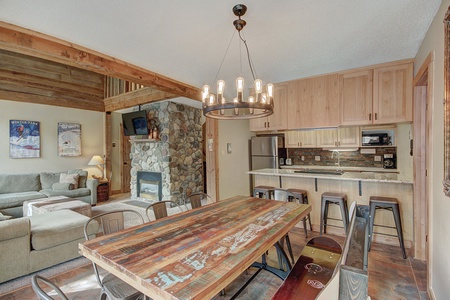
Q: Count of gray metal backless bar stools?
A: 4